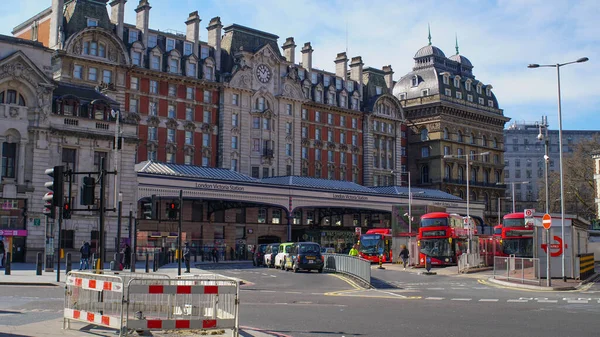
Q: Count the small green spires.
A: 2